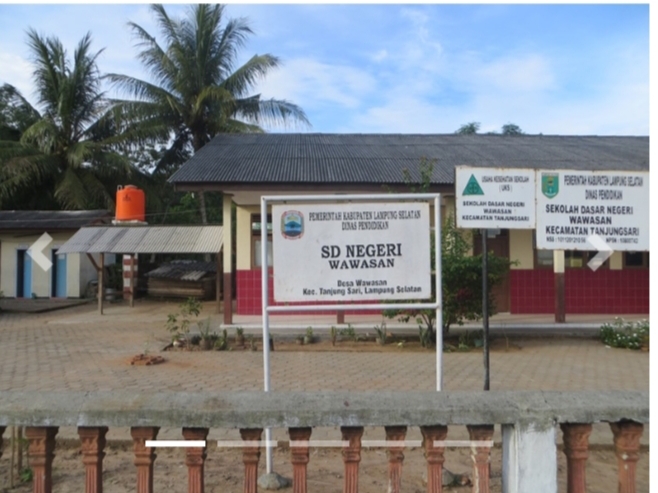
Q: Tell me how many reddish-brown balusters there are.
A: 12